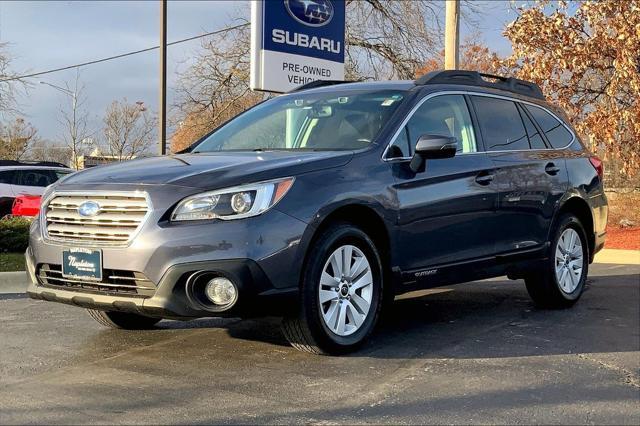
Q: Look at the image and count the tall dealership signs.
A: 1